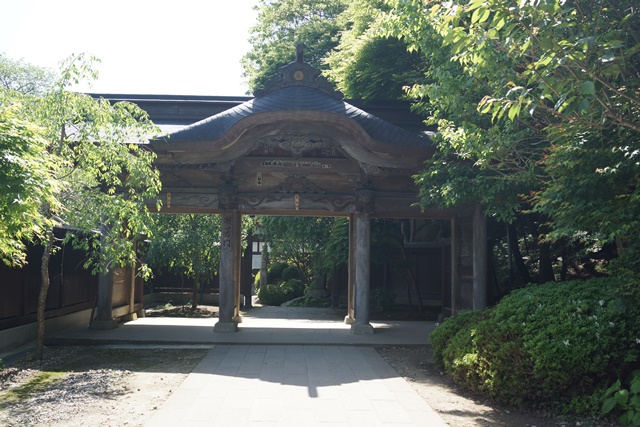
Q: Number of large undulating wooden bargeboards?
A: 1